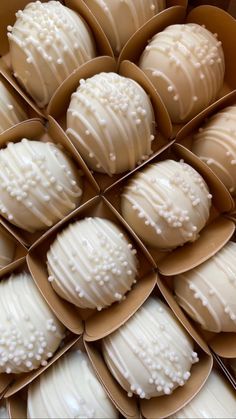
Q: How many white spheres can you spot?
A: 15